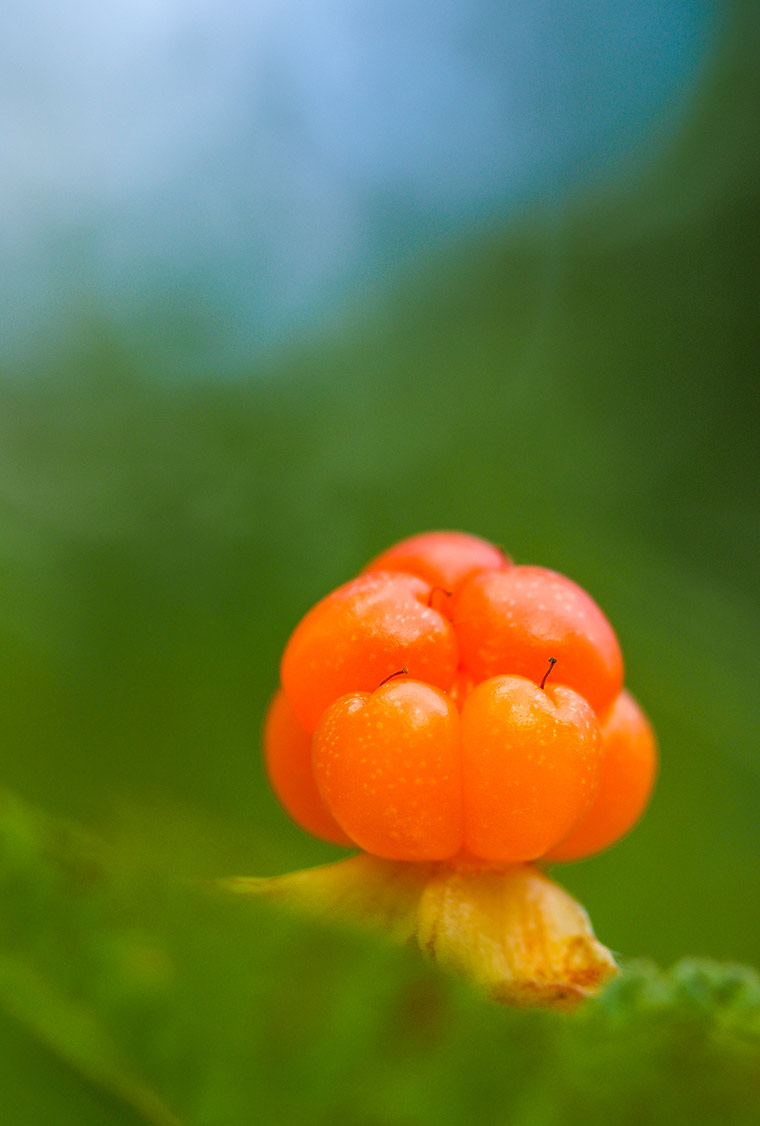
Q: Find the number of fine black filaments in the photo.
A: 3